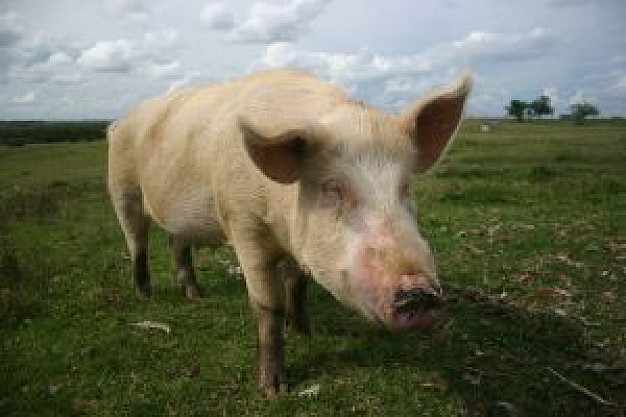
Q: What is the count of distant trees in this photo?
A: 3